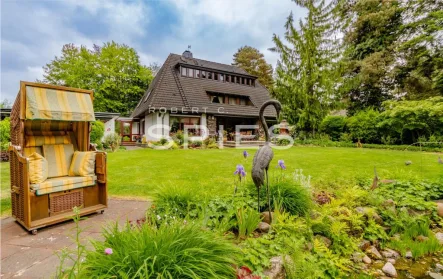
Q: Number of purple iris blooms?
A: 3